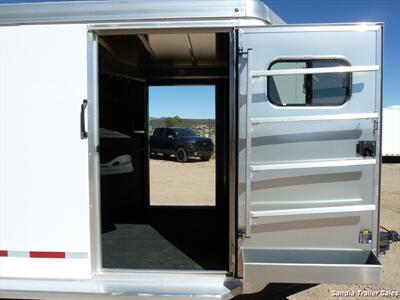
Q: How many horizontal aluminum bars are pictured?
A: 4